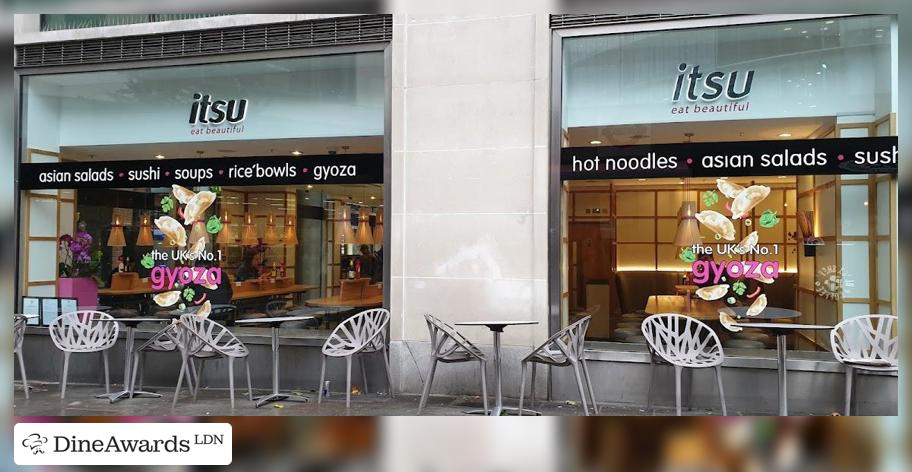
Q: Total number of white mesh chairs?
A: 9